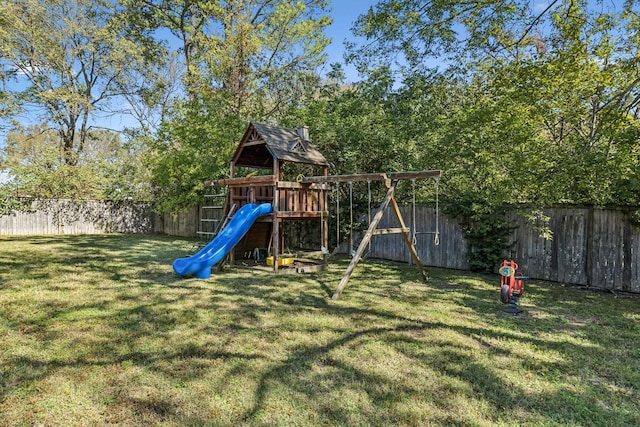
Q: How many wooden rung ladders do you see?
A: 1